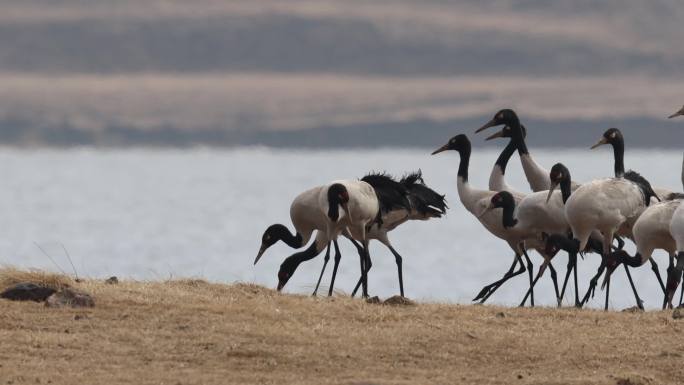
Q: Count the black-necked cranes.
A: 13